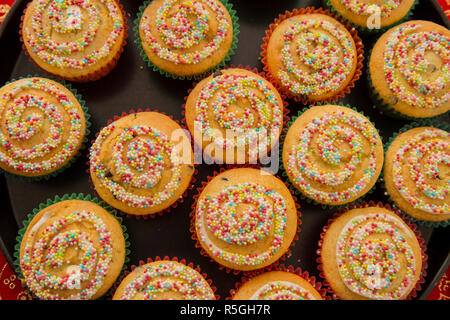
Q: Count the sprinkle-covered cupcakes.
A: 15